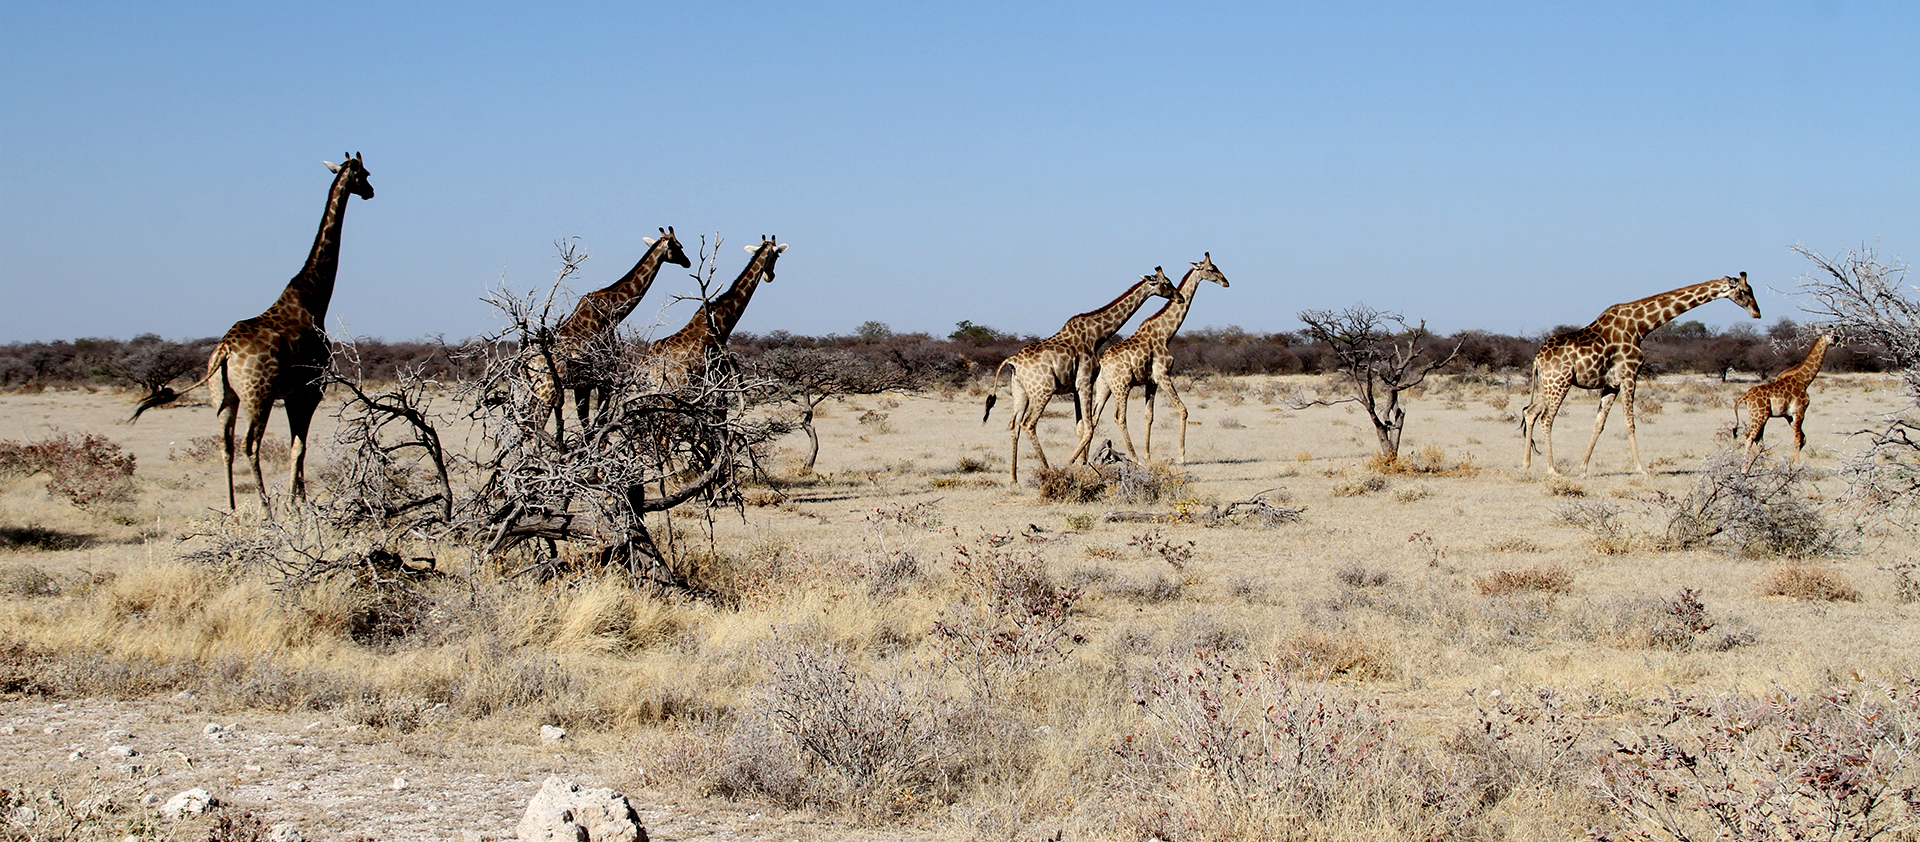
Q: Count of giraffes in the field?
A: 7